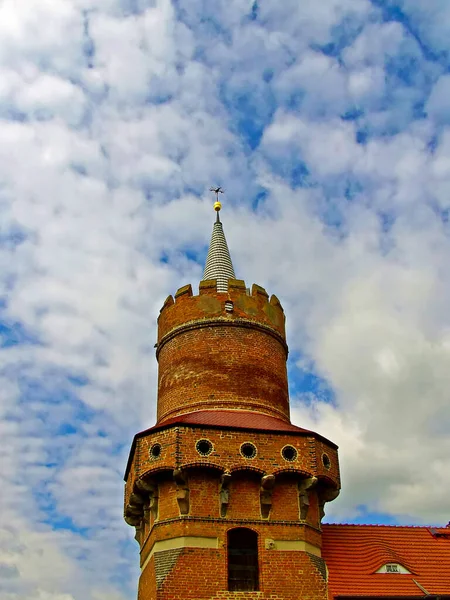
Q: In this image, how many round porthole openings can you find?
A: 5